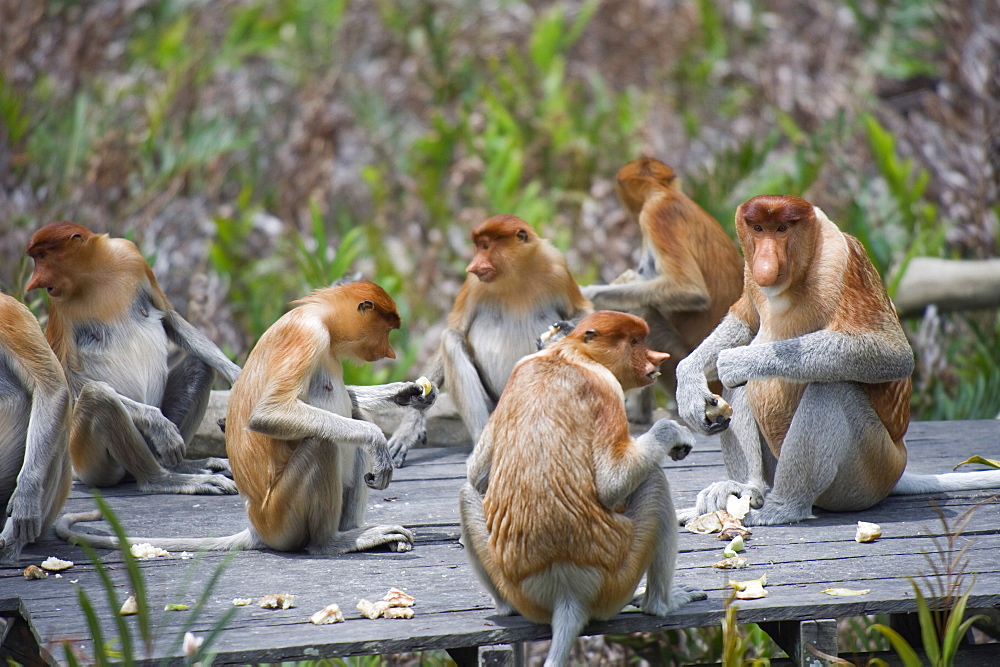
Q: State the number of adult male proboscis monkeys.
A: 1